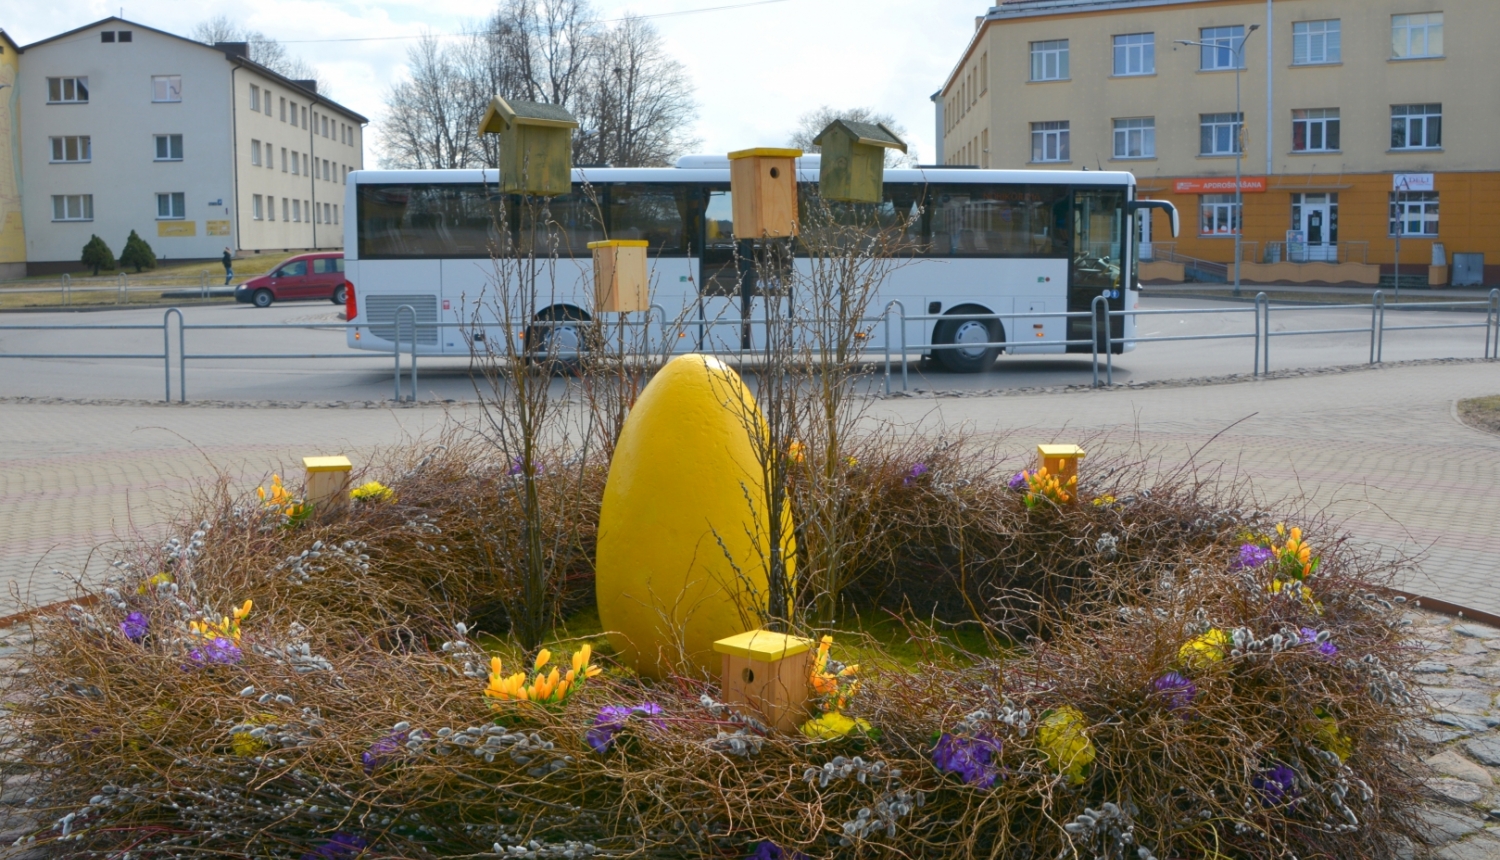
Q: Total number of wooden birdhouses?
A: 7